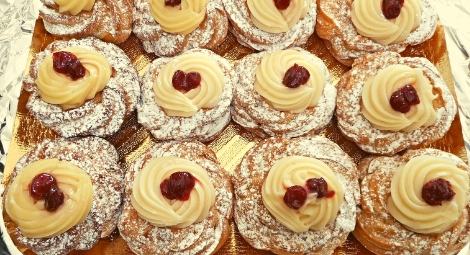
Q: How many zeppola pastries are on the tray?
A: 12